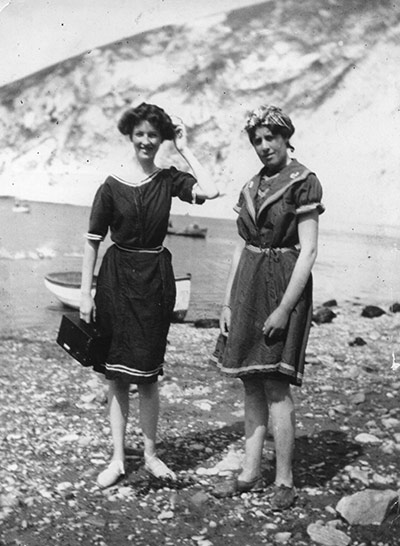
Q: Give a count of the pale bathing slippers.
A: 2